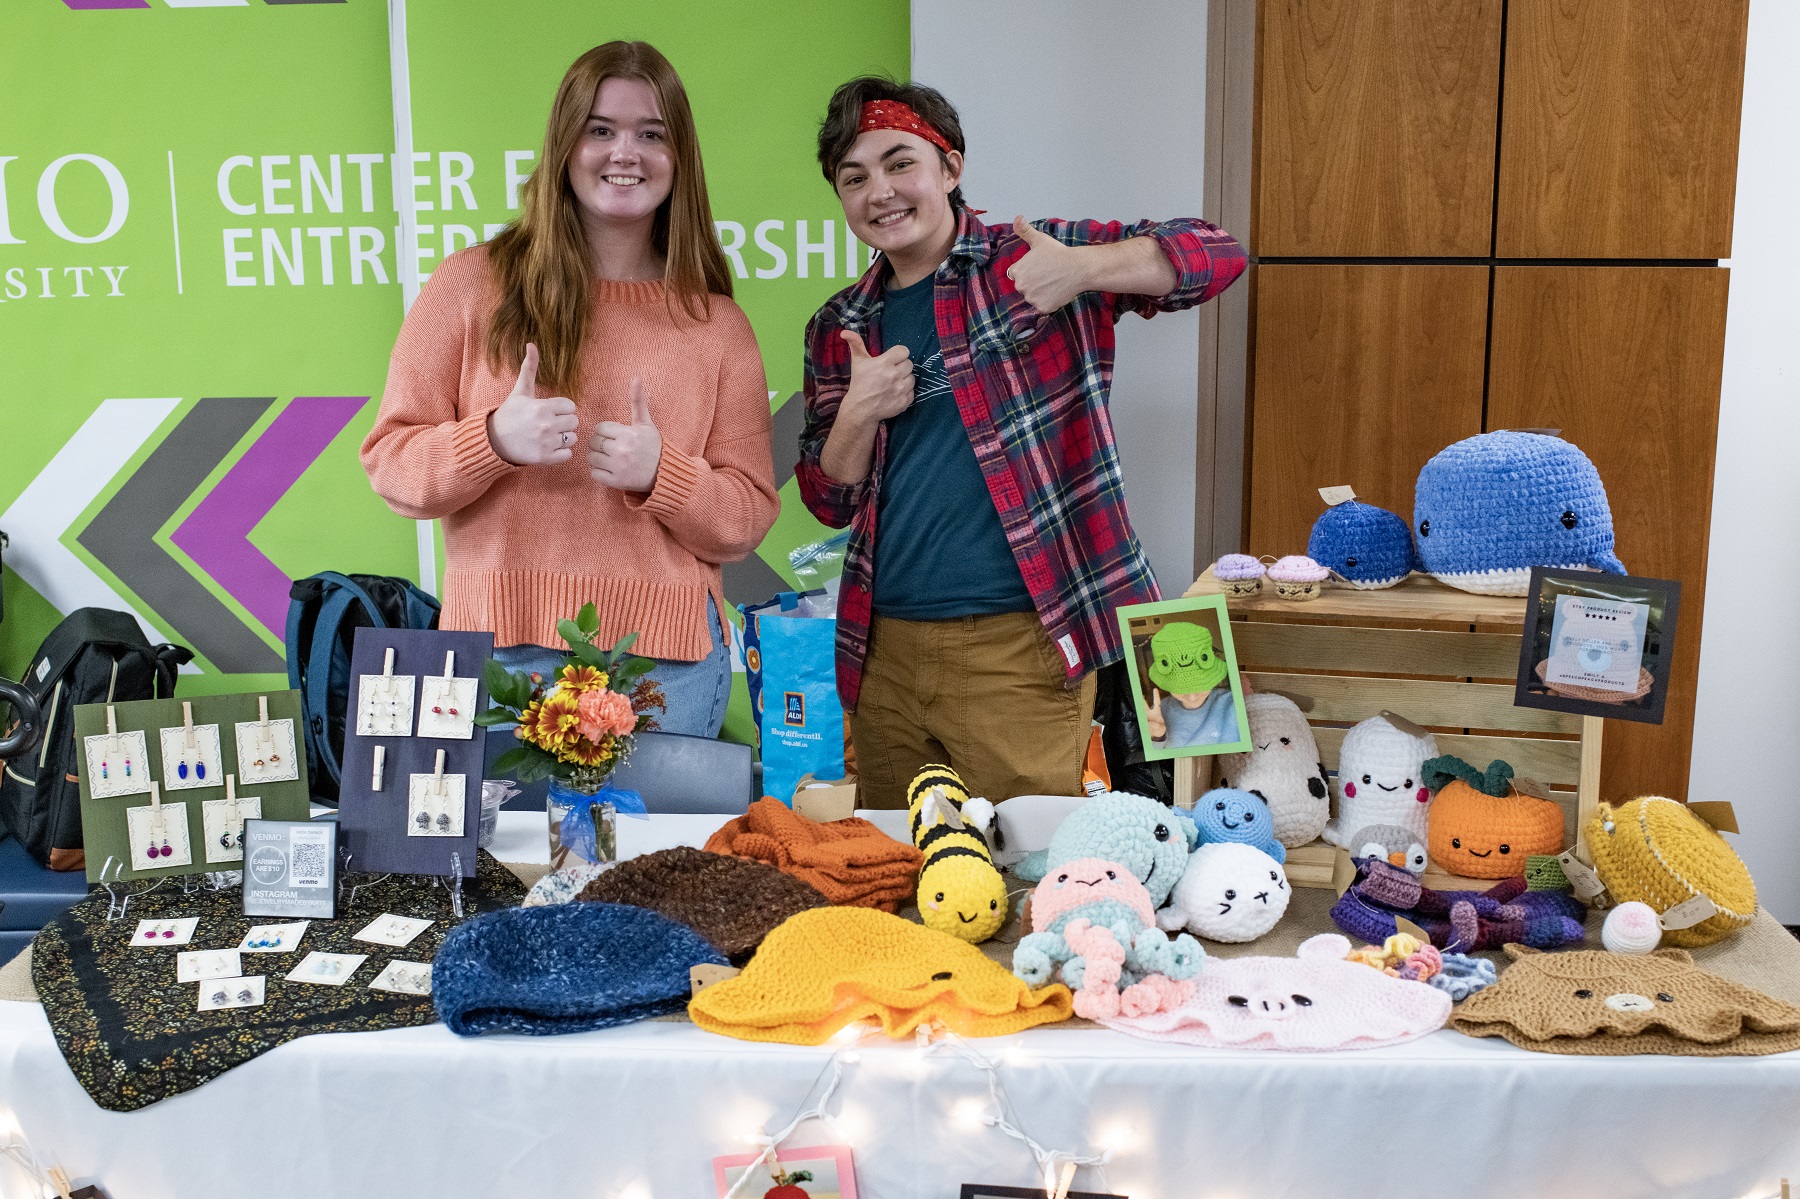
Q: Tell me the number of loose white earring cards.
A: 7